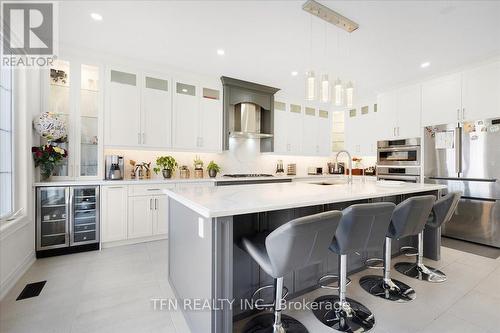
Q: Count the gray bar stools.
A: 4